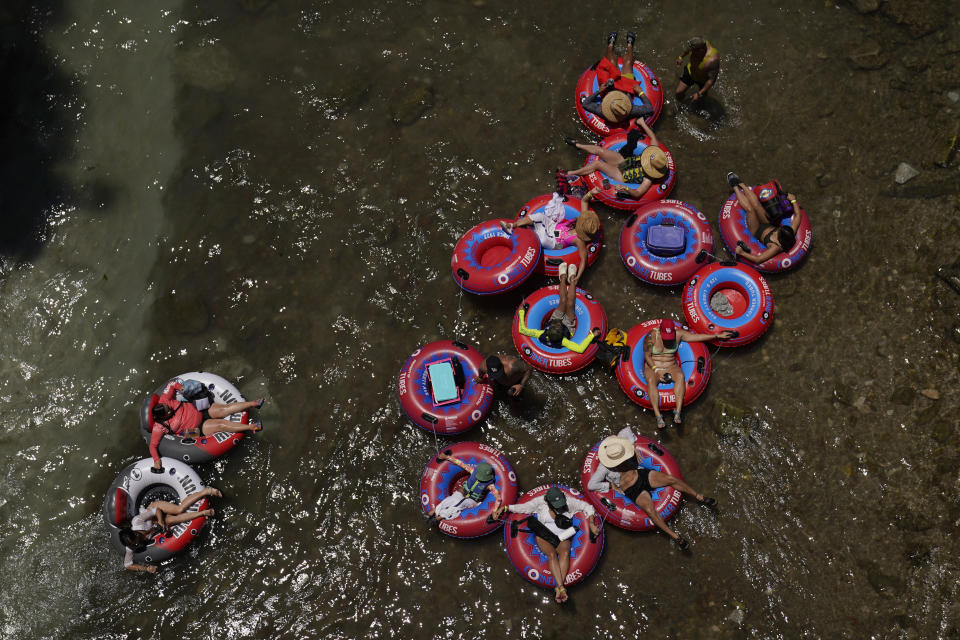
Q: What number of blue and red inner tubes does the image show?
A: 13